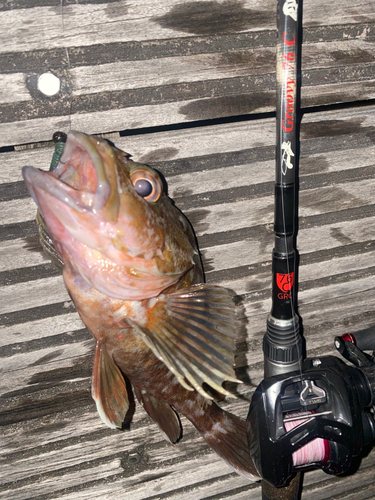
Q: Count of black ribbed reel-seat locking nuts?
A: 1